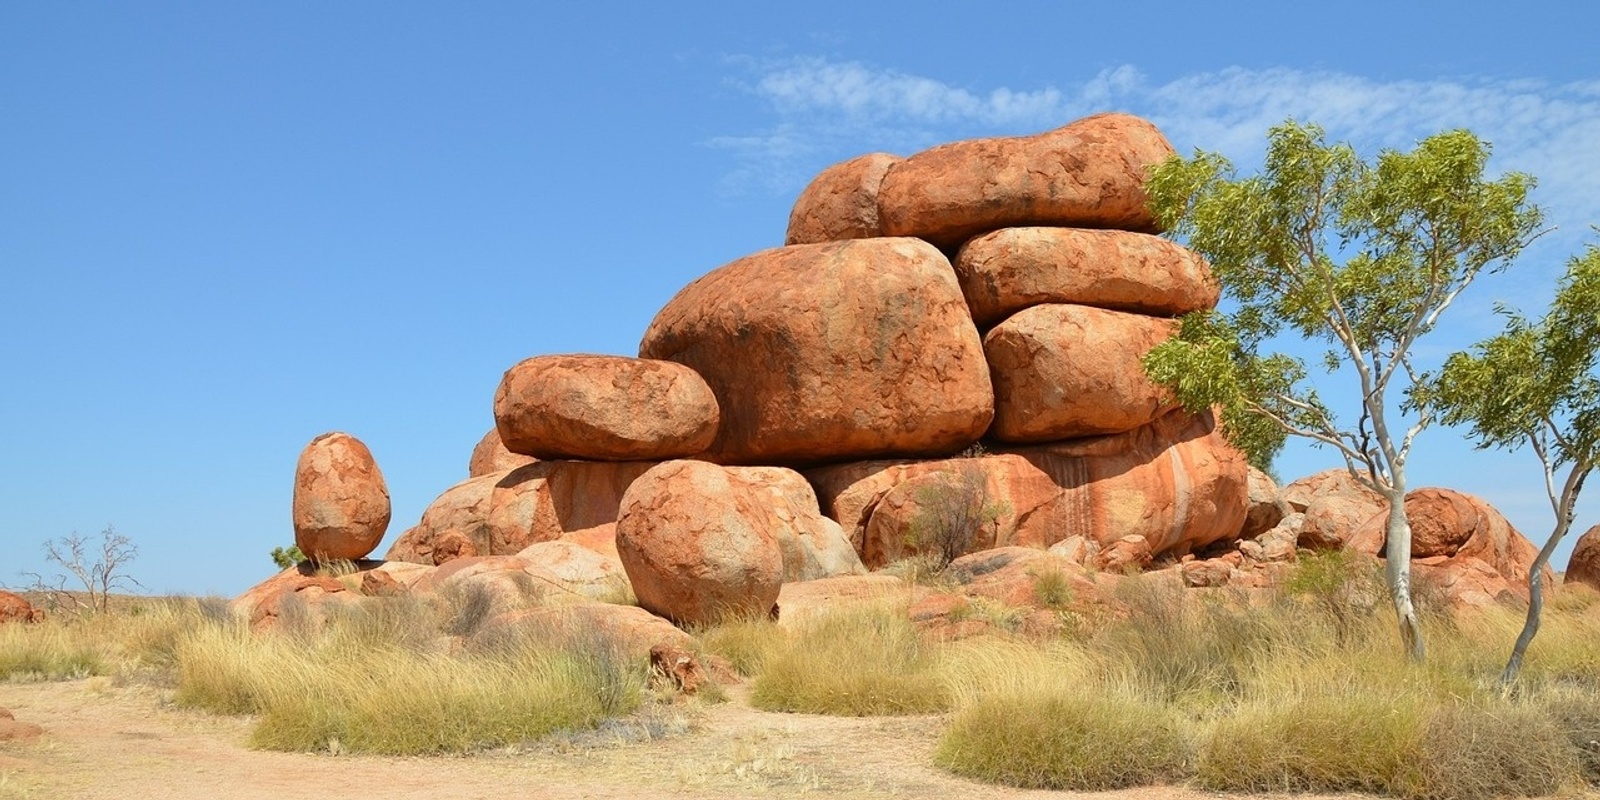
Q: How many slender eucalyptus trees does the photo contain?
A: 2